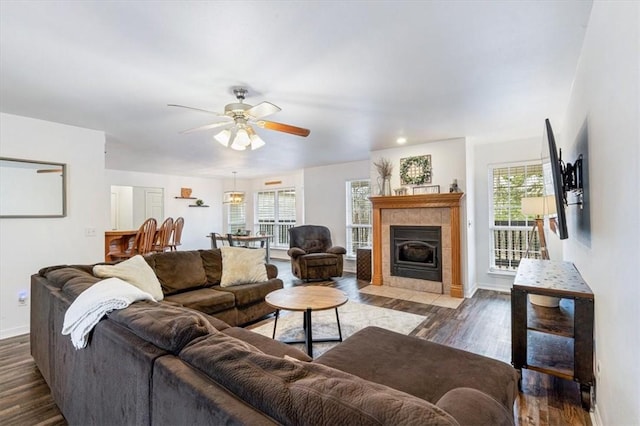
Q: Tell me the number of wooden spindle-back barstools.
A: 3